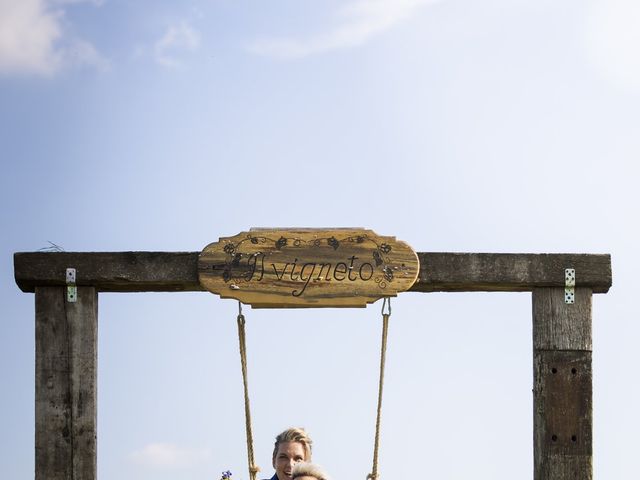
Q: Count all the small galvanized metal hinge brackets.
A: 2